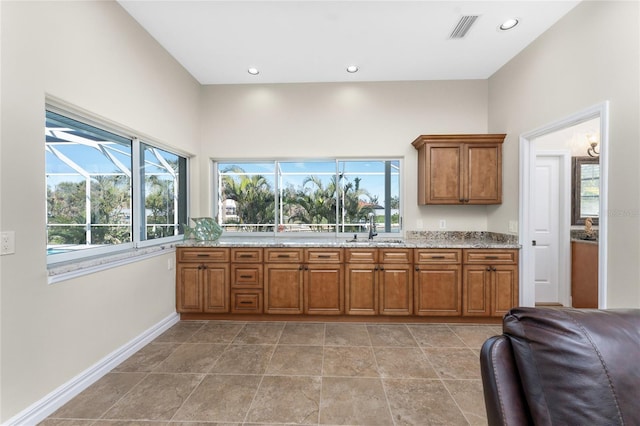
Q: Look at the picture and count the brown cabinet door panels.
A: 11